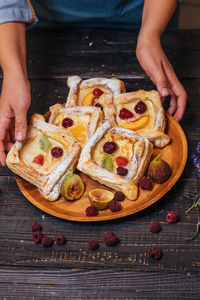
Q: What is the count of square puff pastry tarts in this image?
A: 5